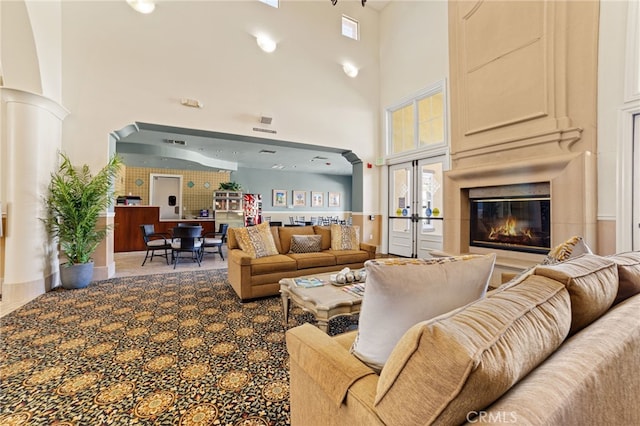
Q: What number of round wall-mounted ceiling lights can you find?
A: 3